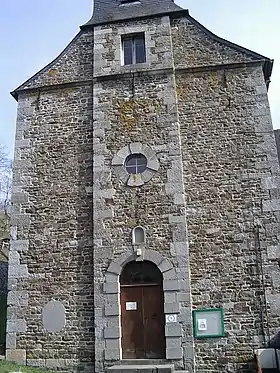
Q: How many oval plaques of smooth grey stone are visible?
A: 1